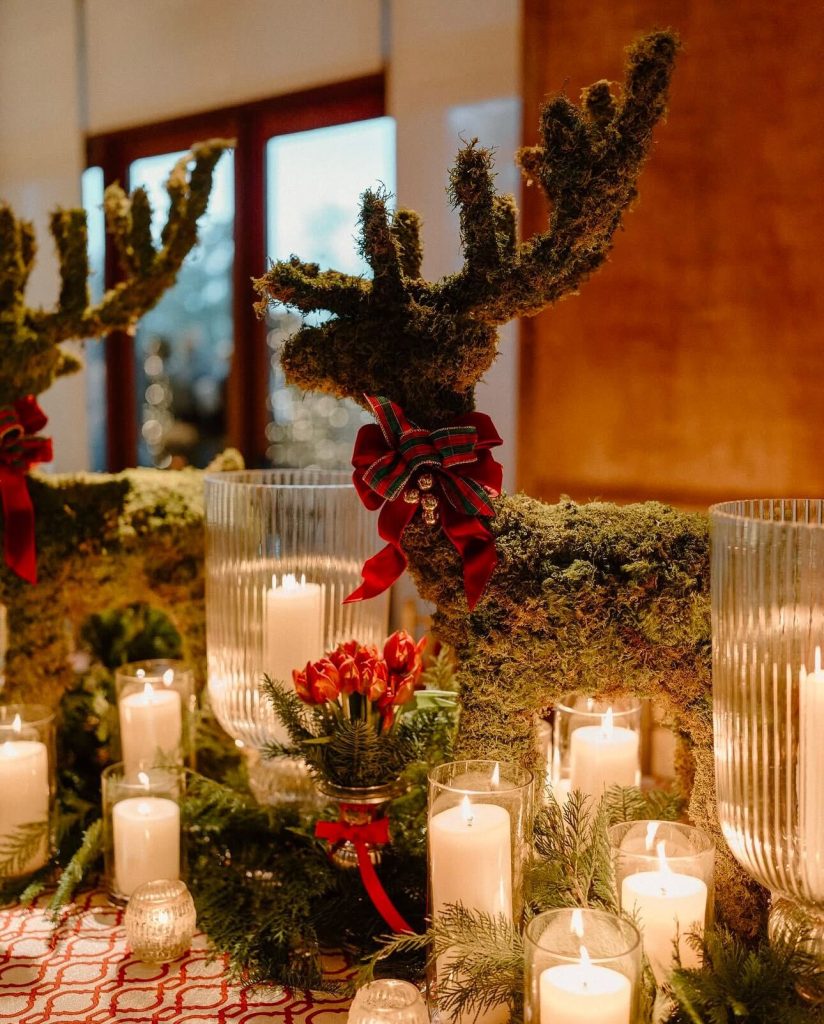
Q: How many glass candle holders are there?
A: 11